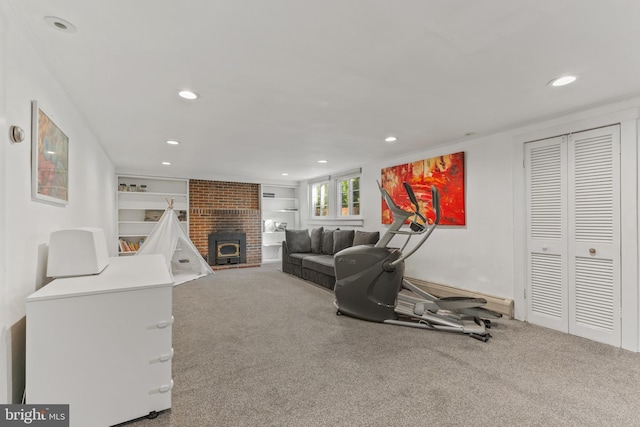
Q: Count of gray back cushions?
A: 5